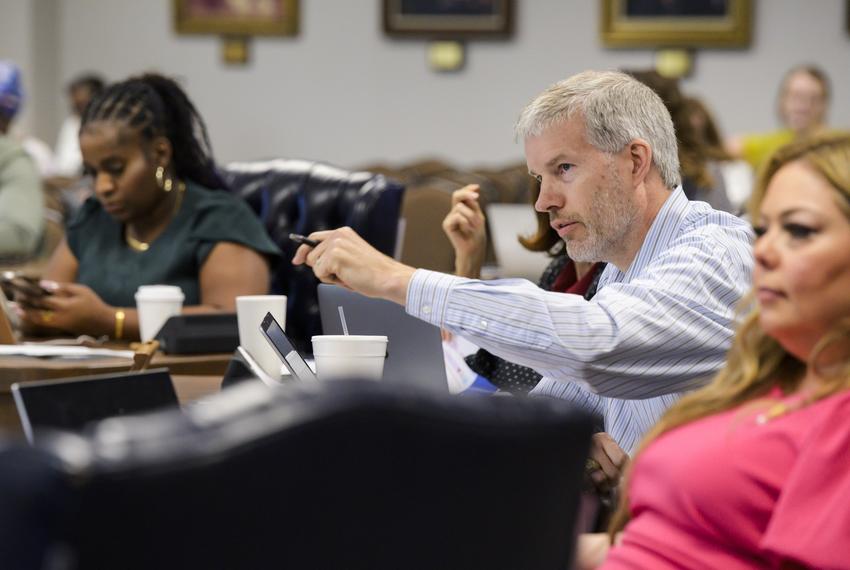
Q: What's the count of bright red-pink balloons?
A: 0